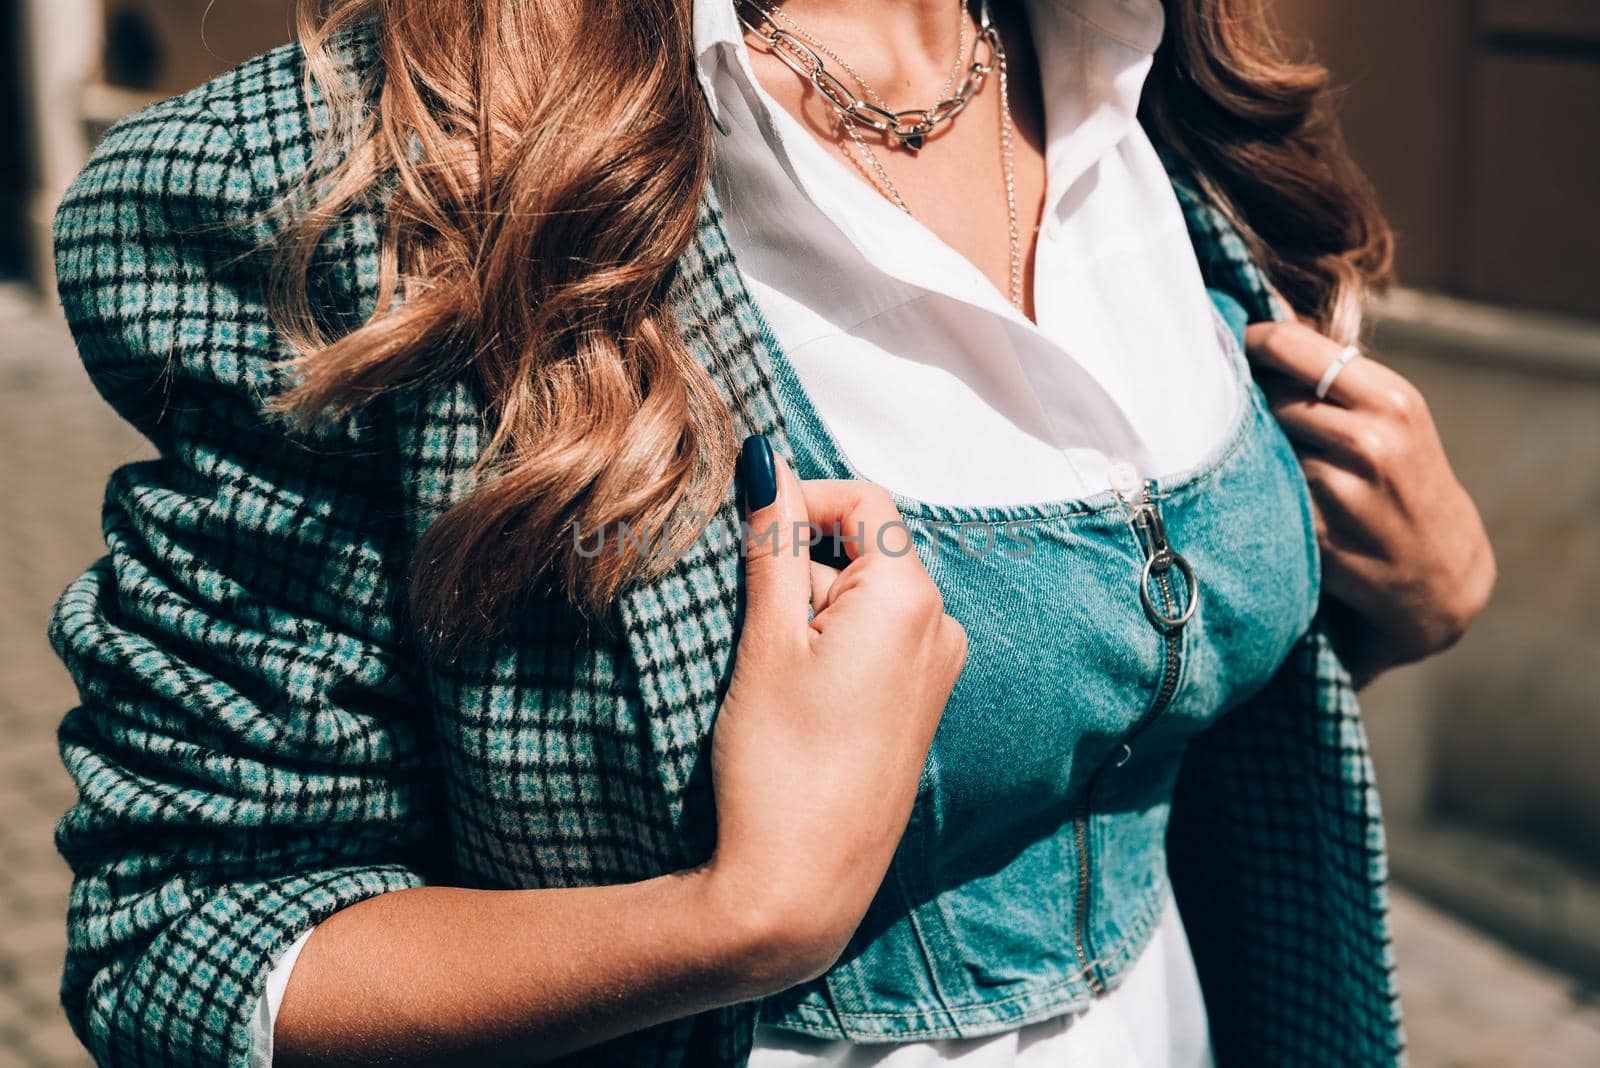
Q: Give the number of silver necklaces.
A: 3